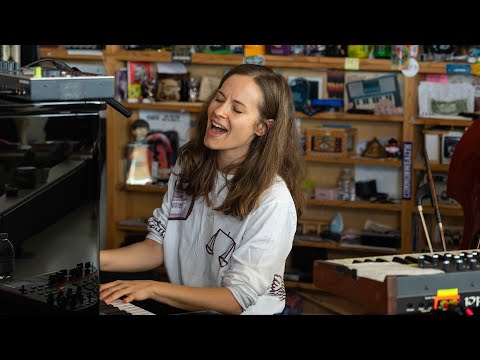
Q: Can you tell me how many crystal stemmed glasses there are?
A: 0